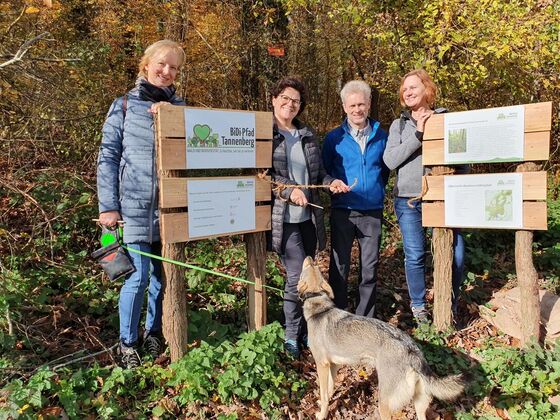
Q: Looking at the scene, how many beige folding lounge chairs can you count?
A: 0